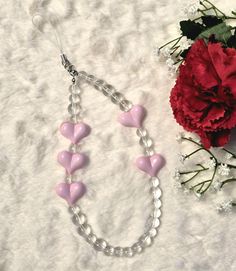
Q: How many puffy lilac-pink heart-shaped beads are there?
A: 5